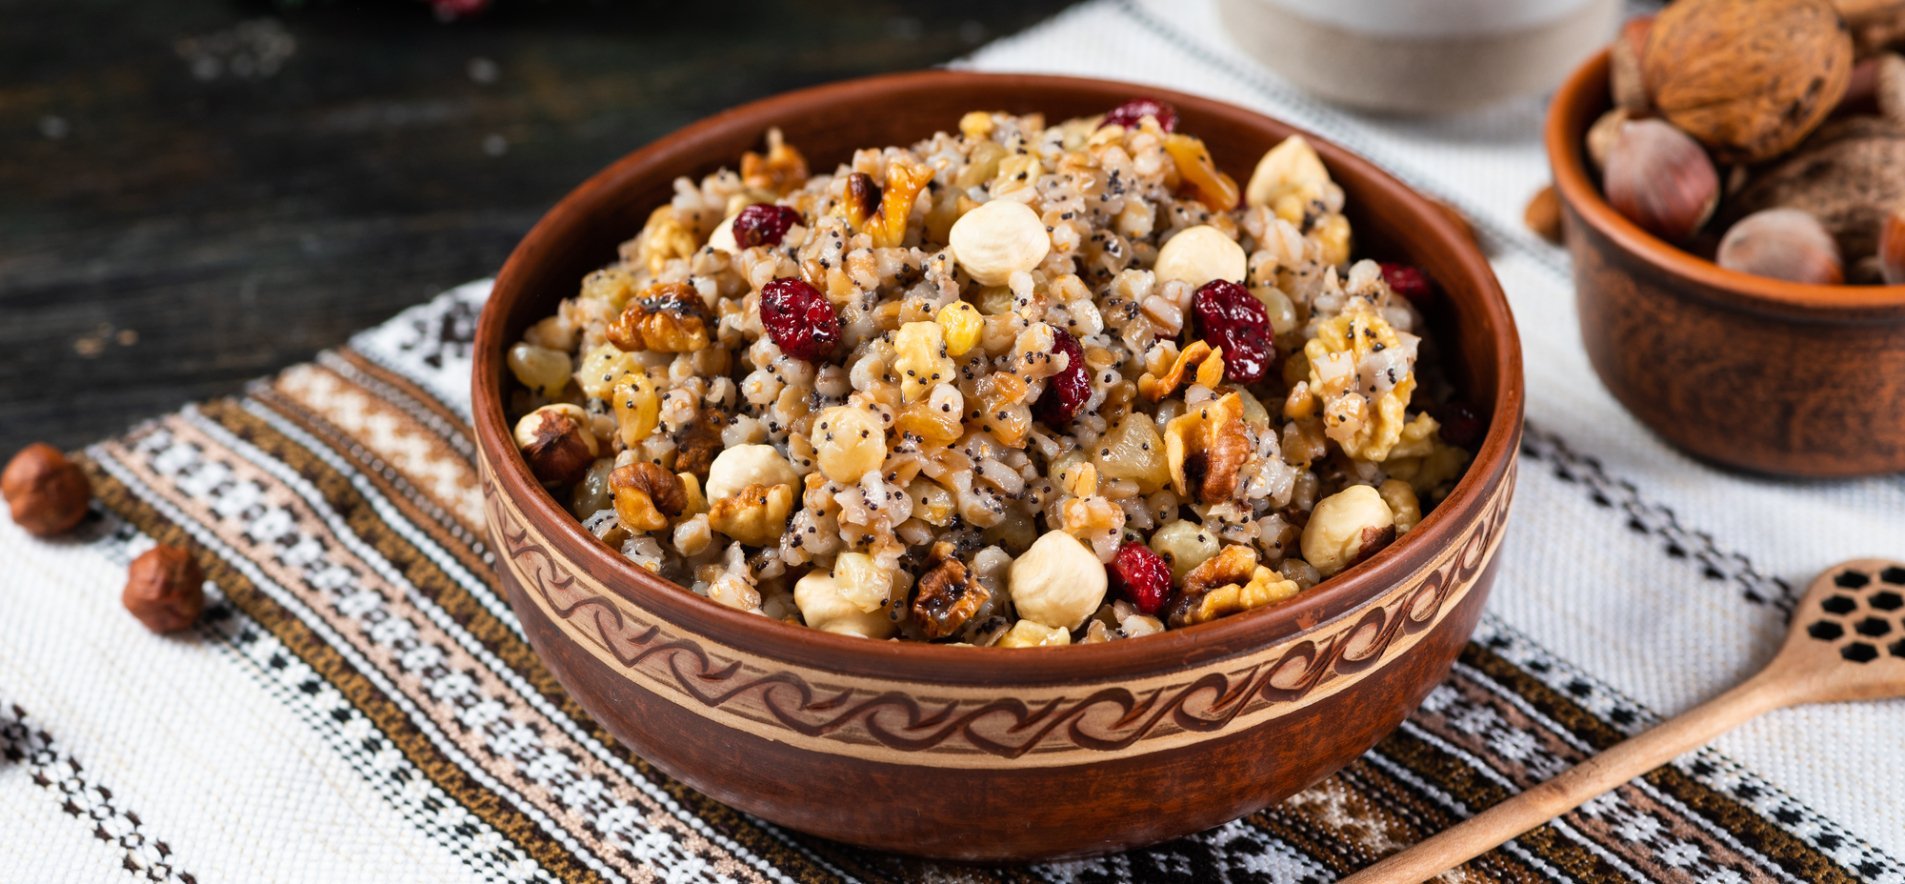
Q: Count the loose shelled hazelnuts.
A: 2